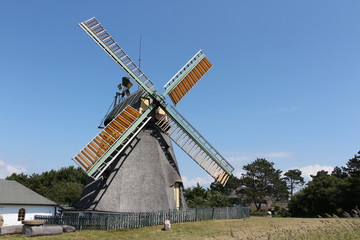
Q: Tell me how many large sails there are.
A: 4